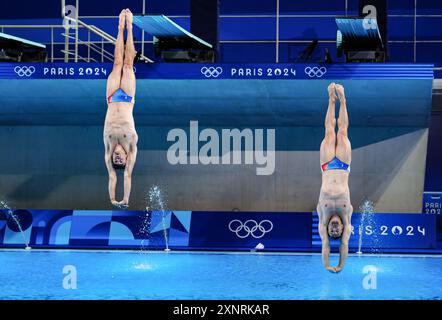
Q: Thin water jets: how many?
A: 3